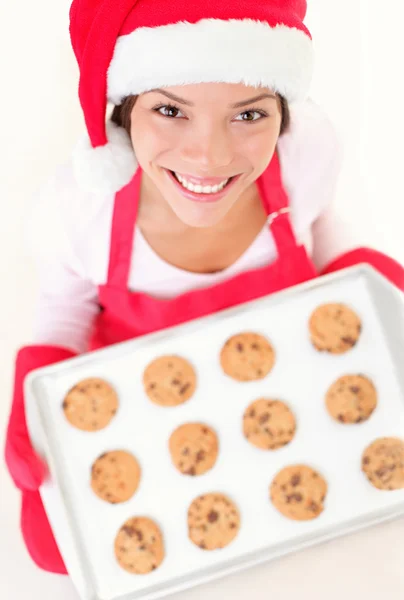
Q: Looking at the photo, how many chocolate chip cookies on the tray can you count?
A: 12